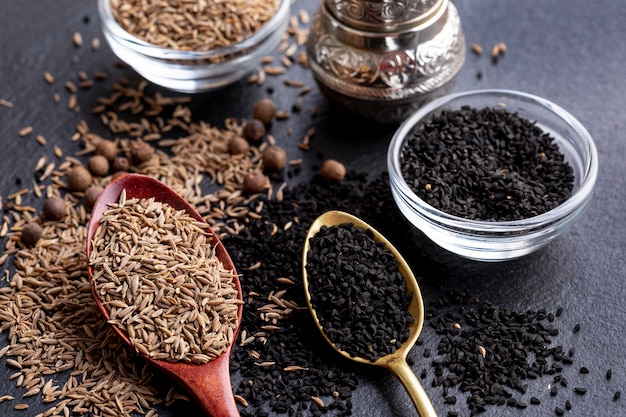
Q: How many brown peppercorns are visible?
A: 14